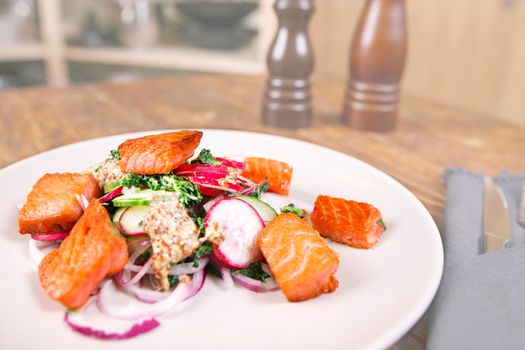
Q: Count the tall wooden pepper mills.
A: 2